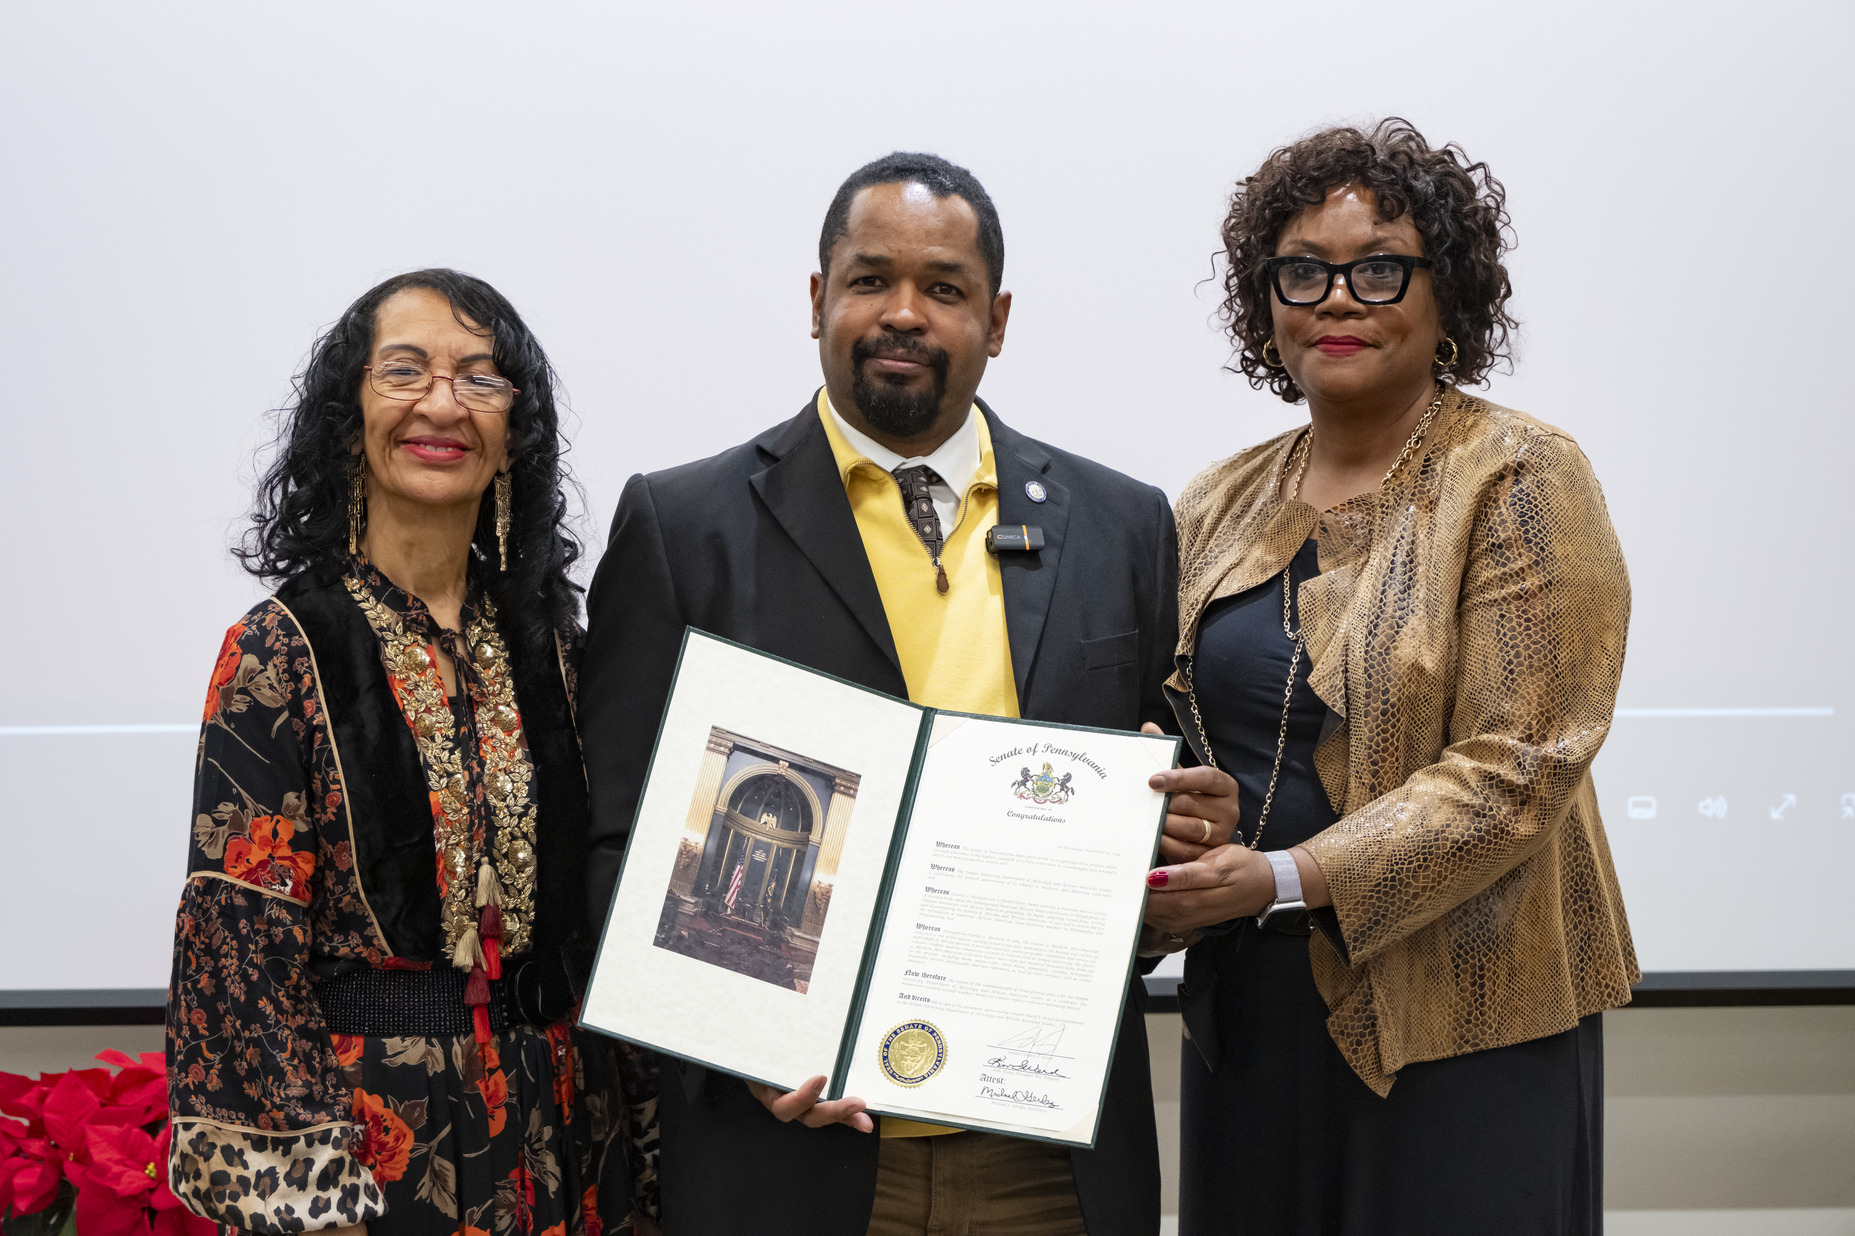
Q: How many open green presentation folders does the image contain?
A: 1